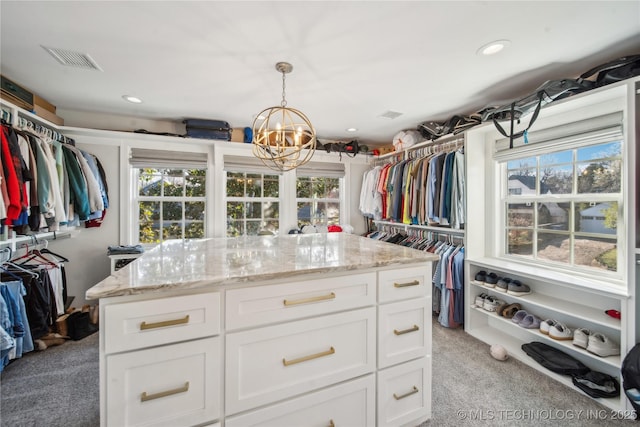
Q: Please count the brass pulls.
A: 8